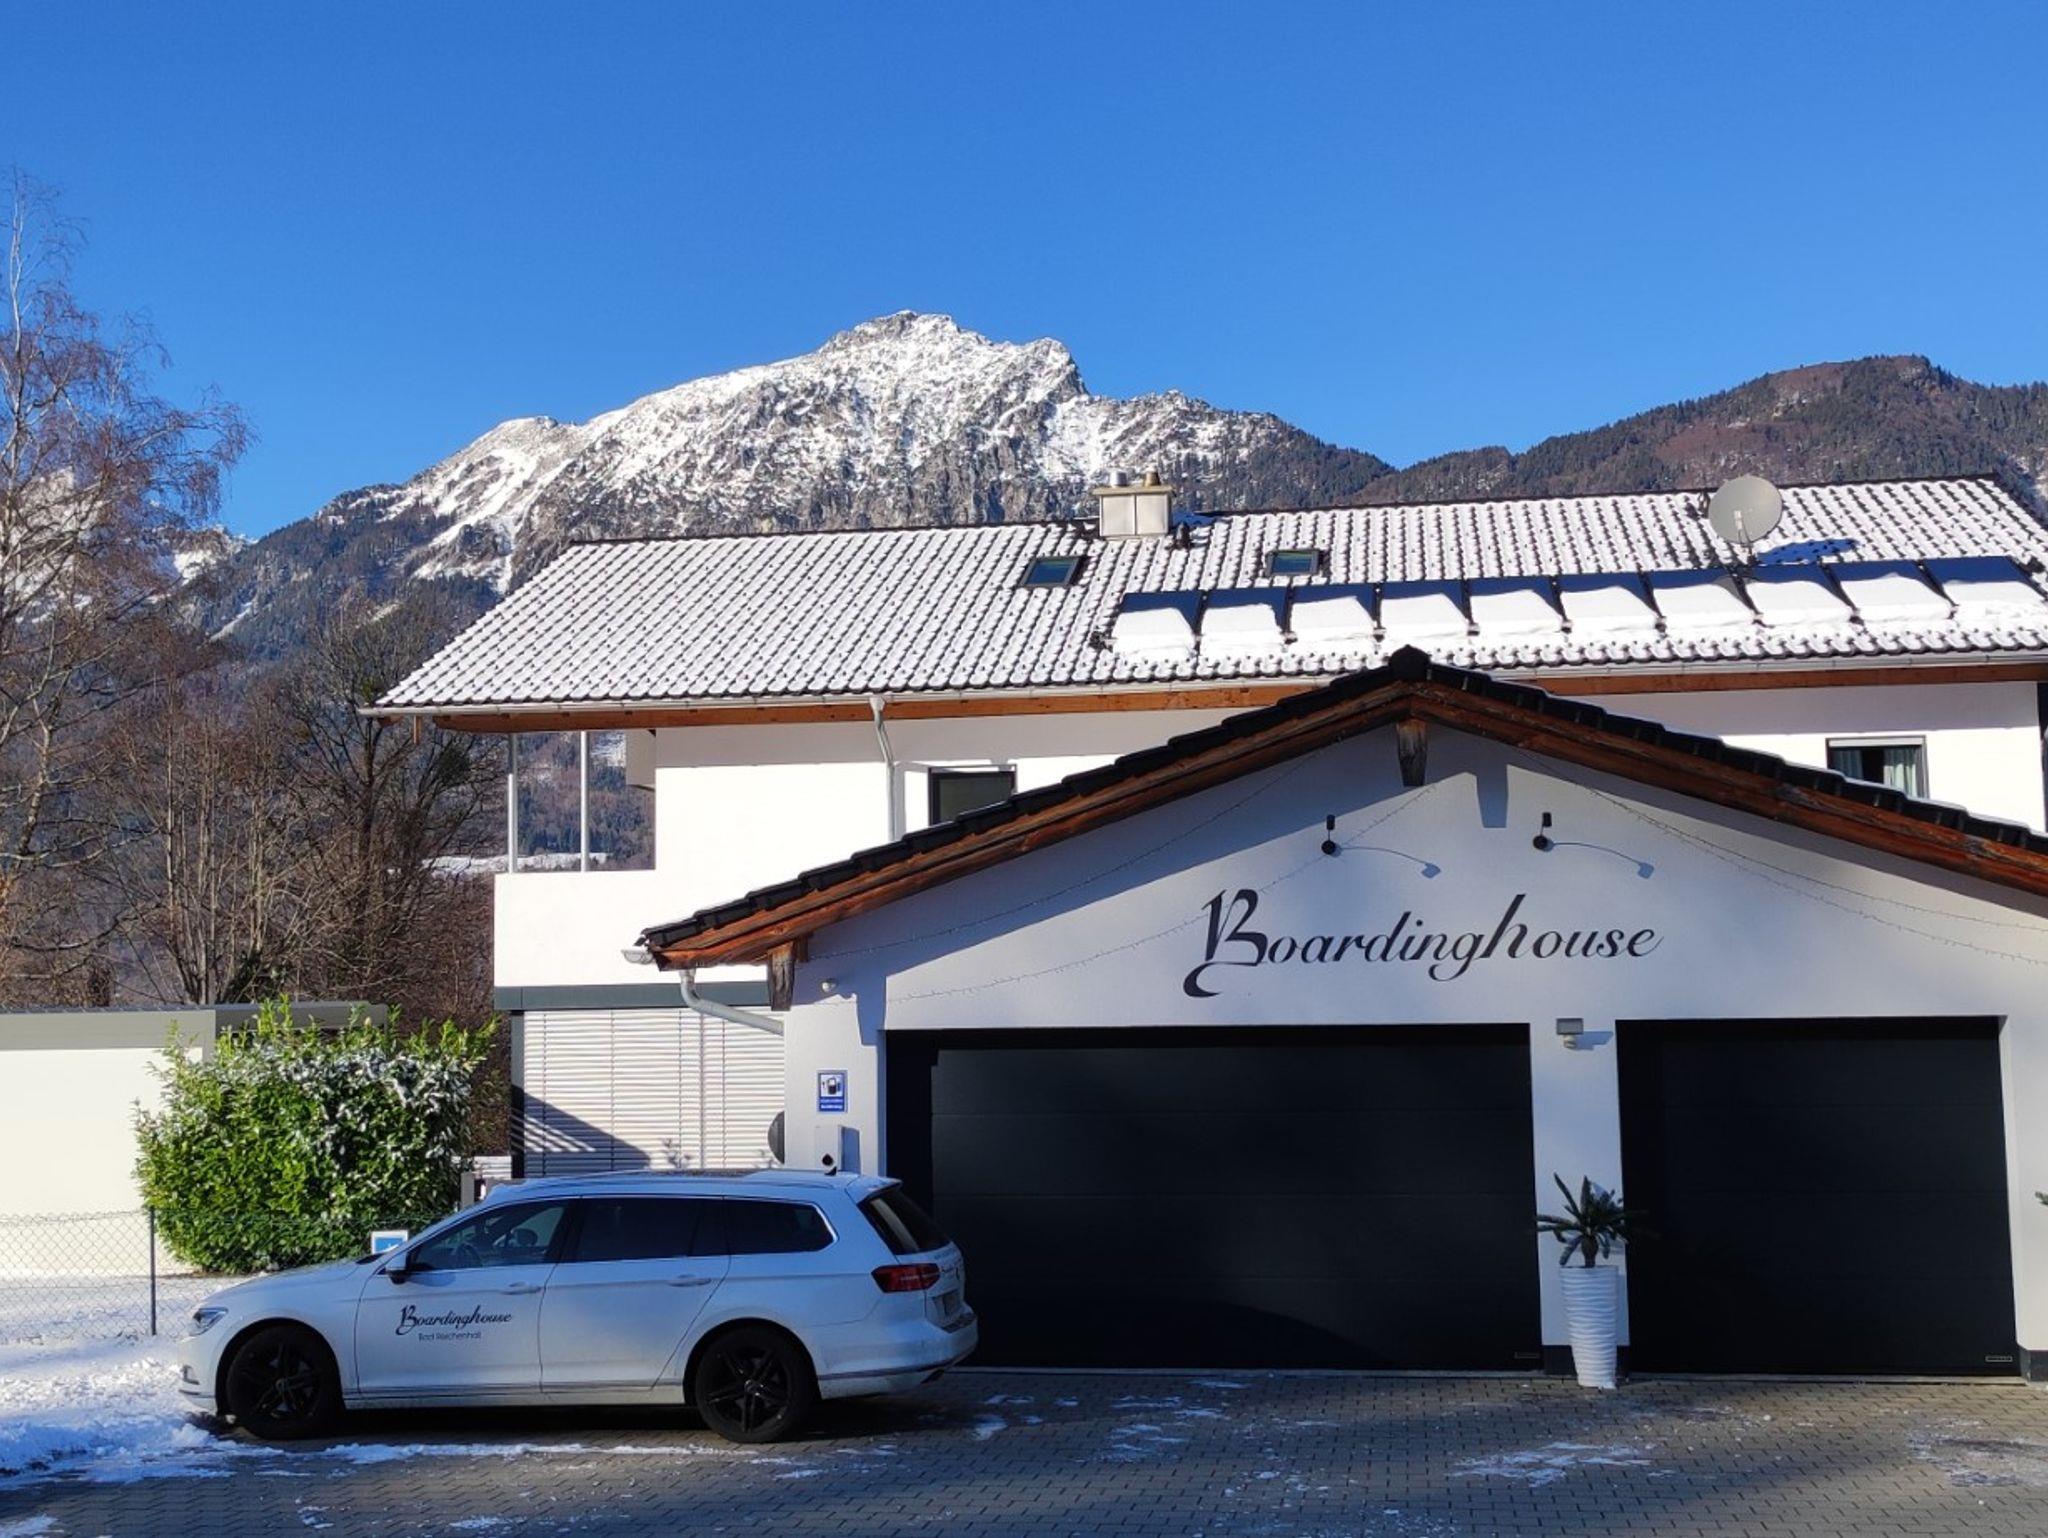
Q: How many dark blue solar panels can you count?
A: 10